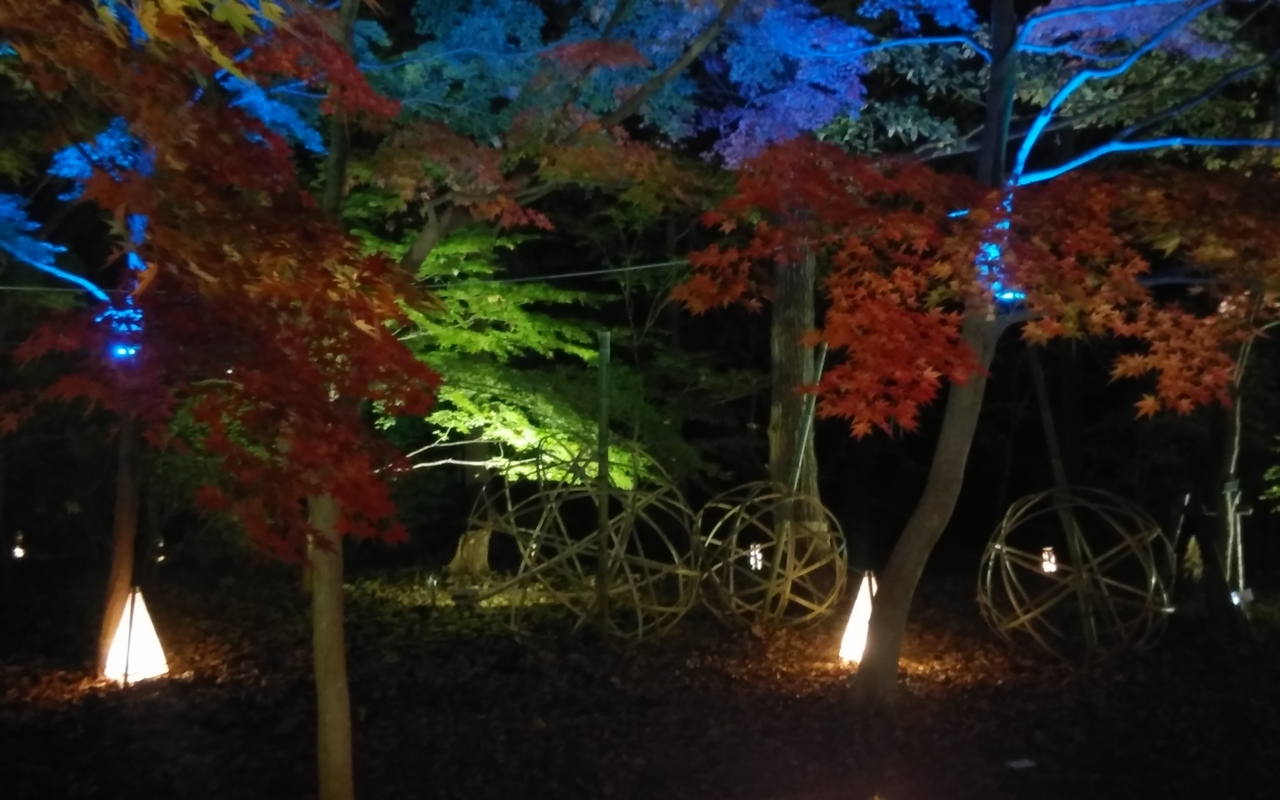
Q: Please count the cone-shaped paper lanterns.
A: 2